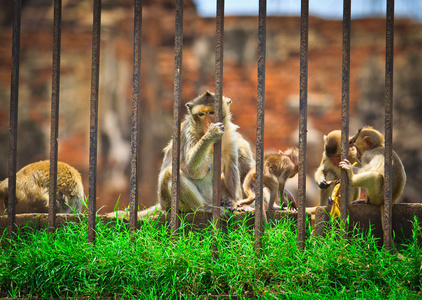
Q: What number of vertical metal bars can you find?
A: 10